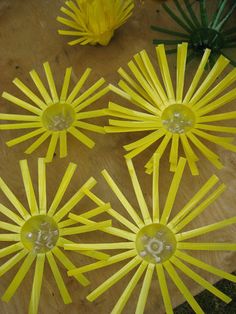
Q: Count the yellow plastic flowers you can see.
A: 5